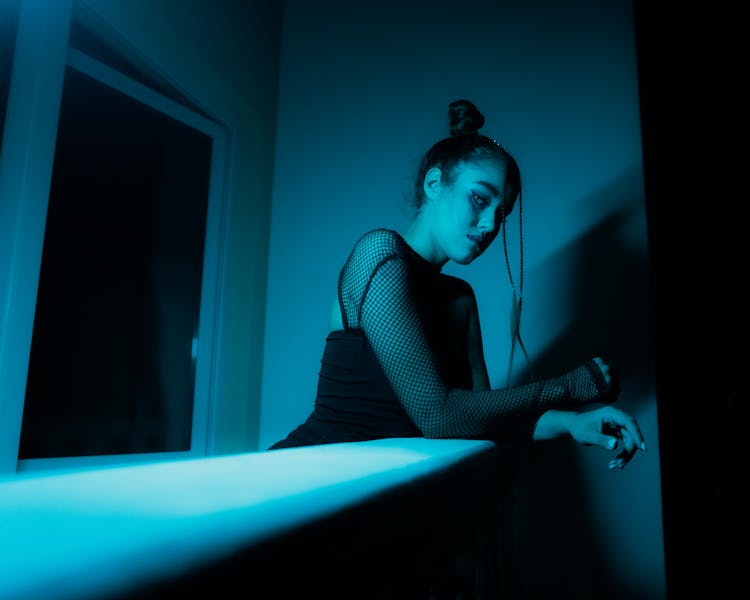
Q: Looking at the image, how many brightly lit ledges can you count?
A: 1